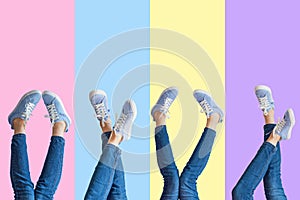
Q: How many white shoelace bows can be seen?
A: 8